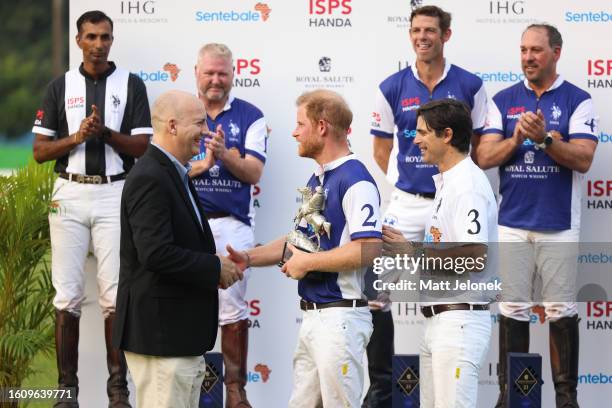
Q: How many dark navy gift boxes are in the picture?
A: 3